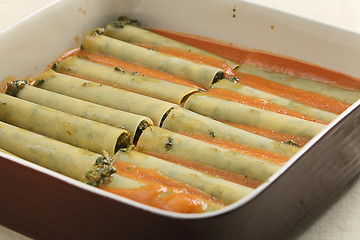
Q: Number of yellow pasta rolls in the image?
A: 14